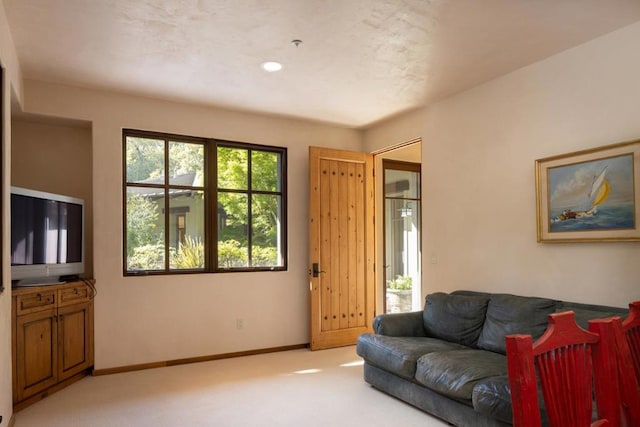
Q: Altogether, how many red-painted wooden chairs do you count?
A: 2